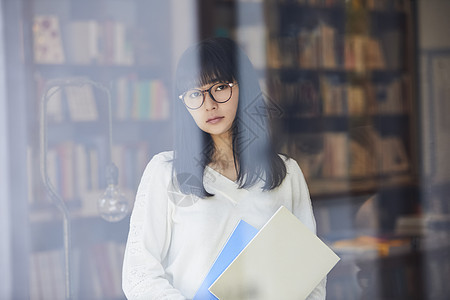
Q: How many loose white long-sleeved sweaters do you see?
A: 1